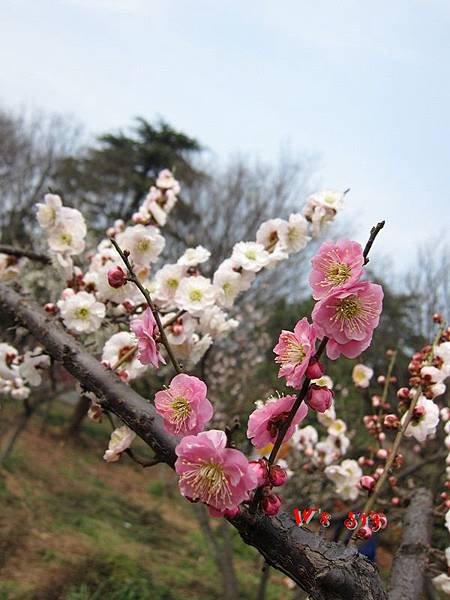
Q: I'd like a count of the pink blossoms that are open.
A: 7